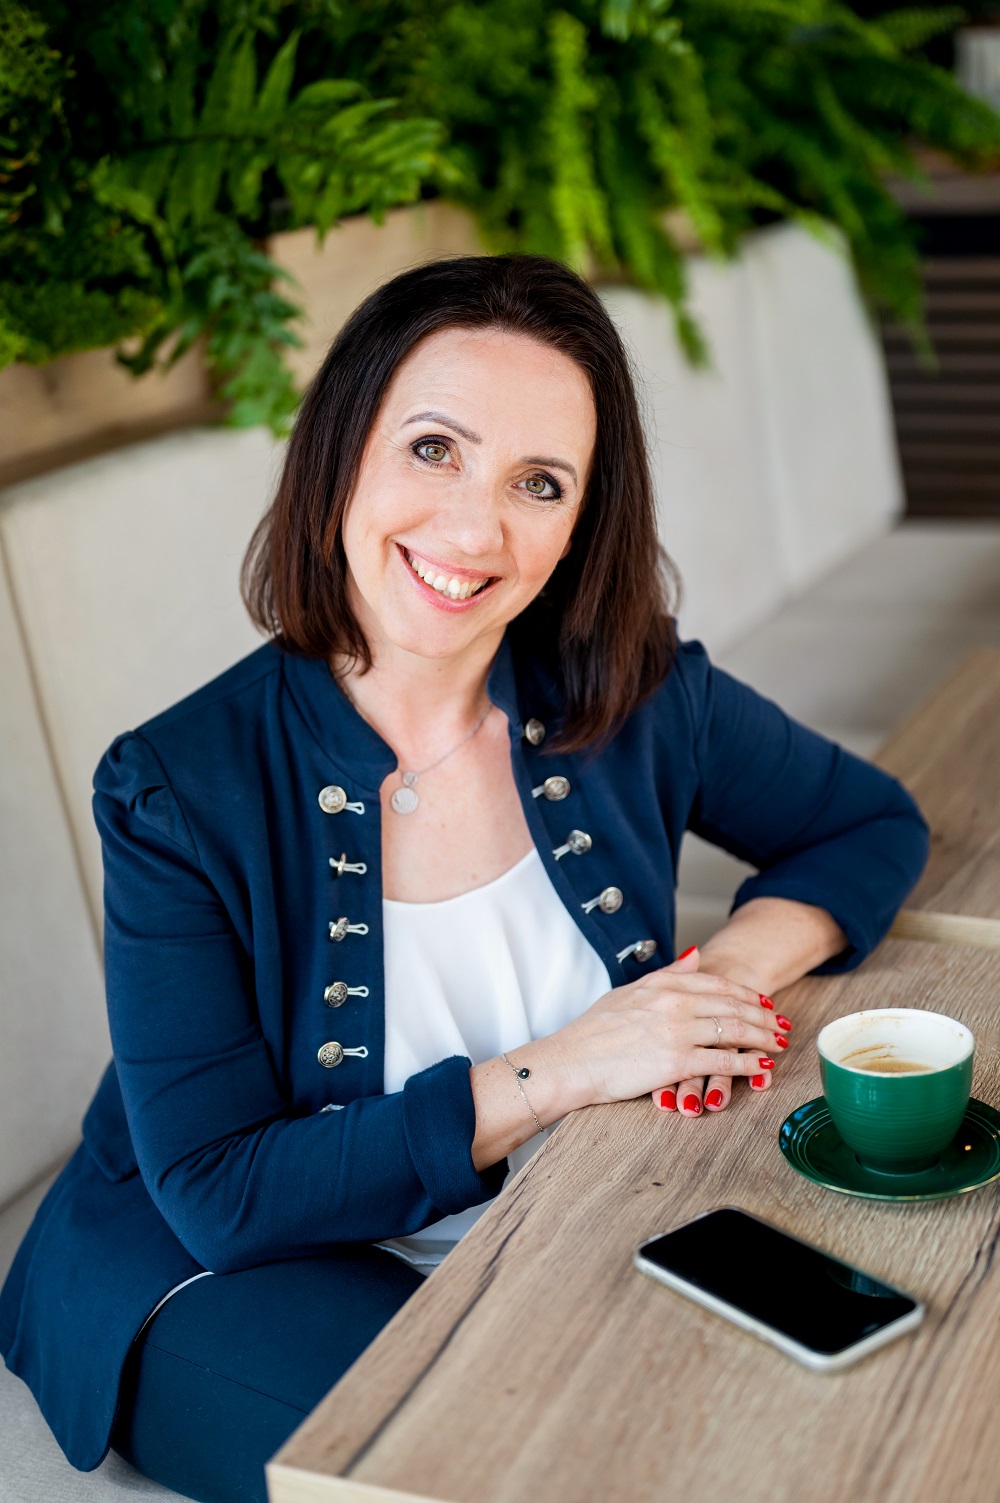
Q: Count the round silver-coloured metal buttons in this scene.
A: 10